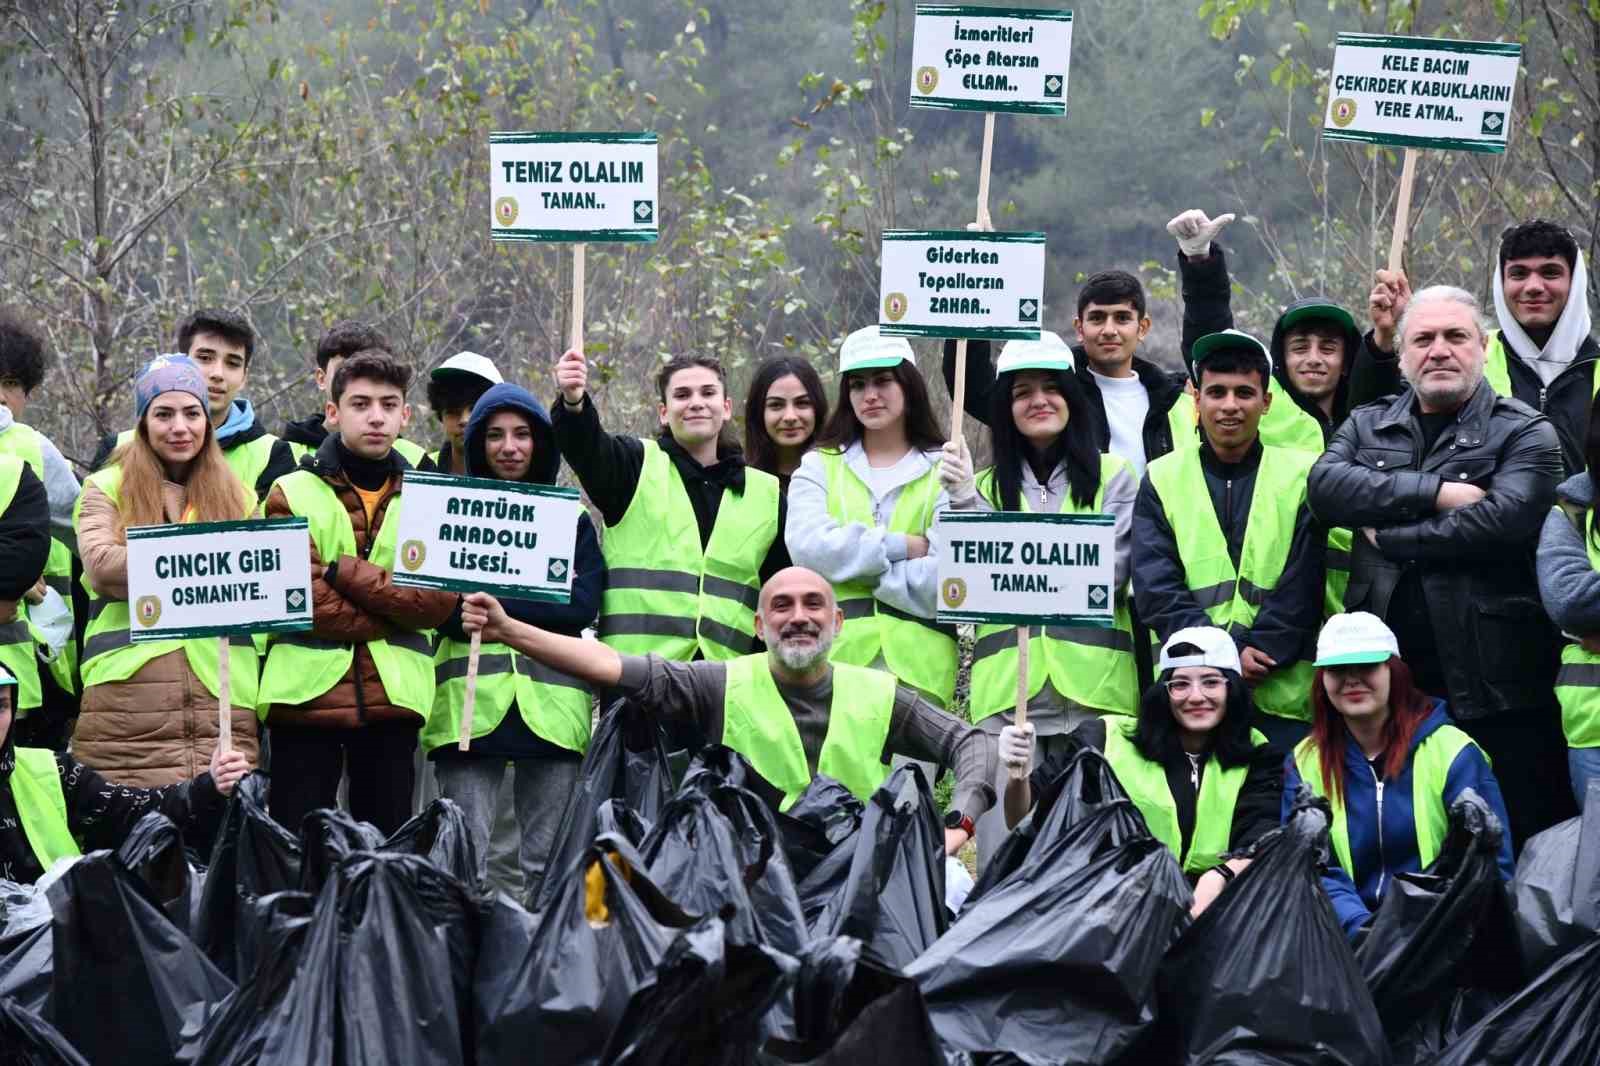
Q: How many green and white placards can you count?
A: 7